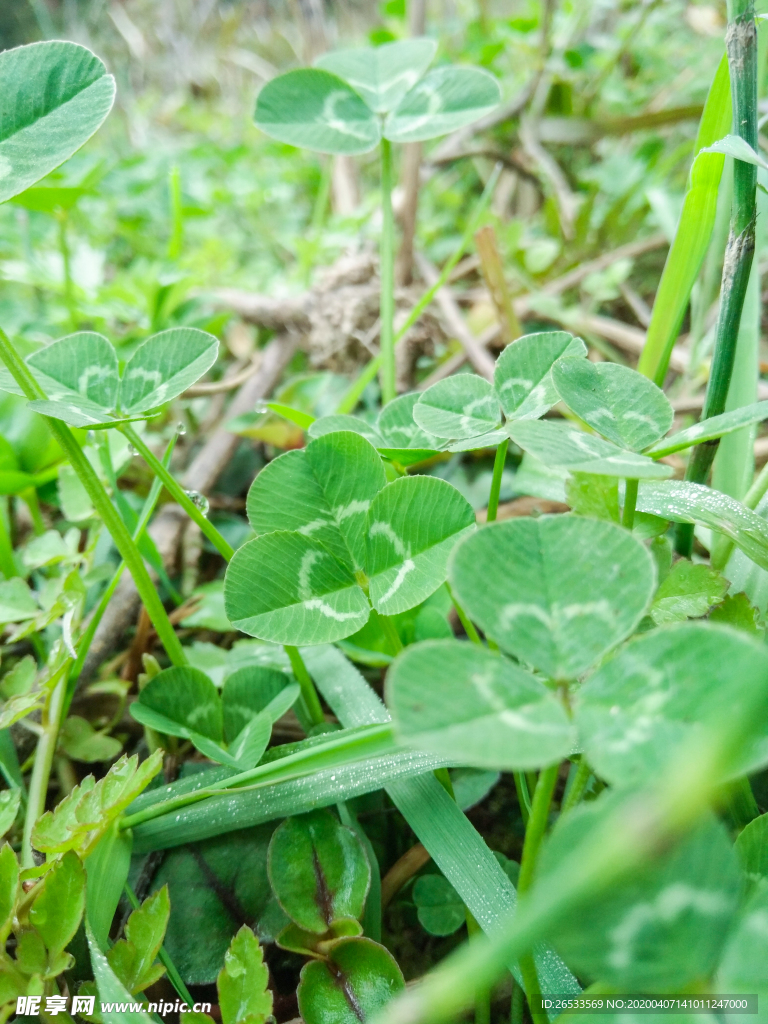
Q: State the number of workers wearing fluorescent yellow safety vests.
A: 0